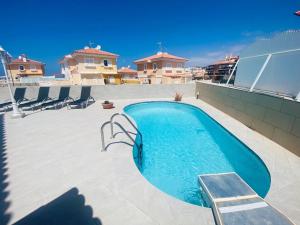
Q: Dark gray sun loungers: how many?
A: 4